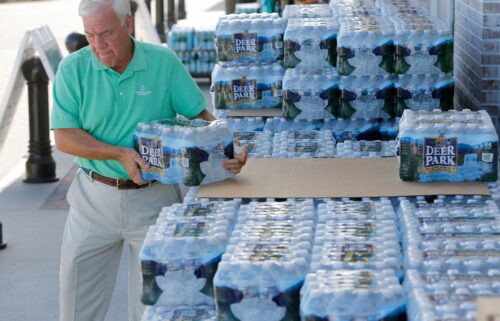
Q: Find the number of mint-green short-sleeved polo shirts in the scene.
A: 1